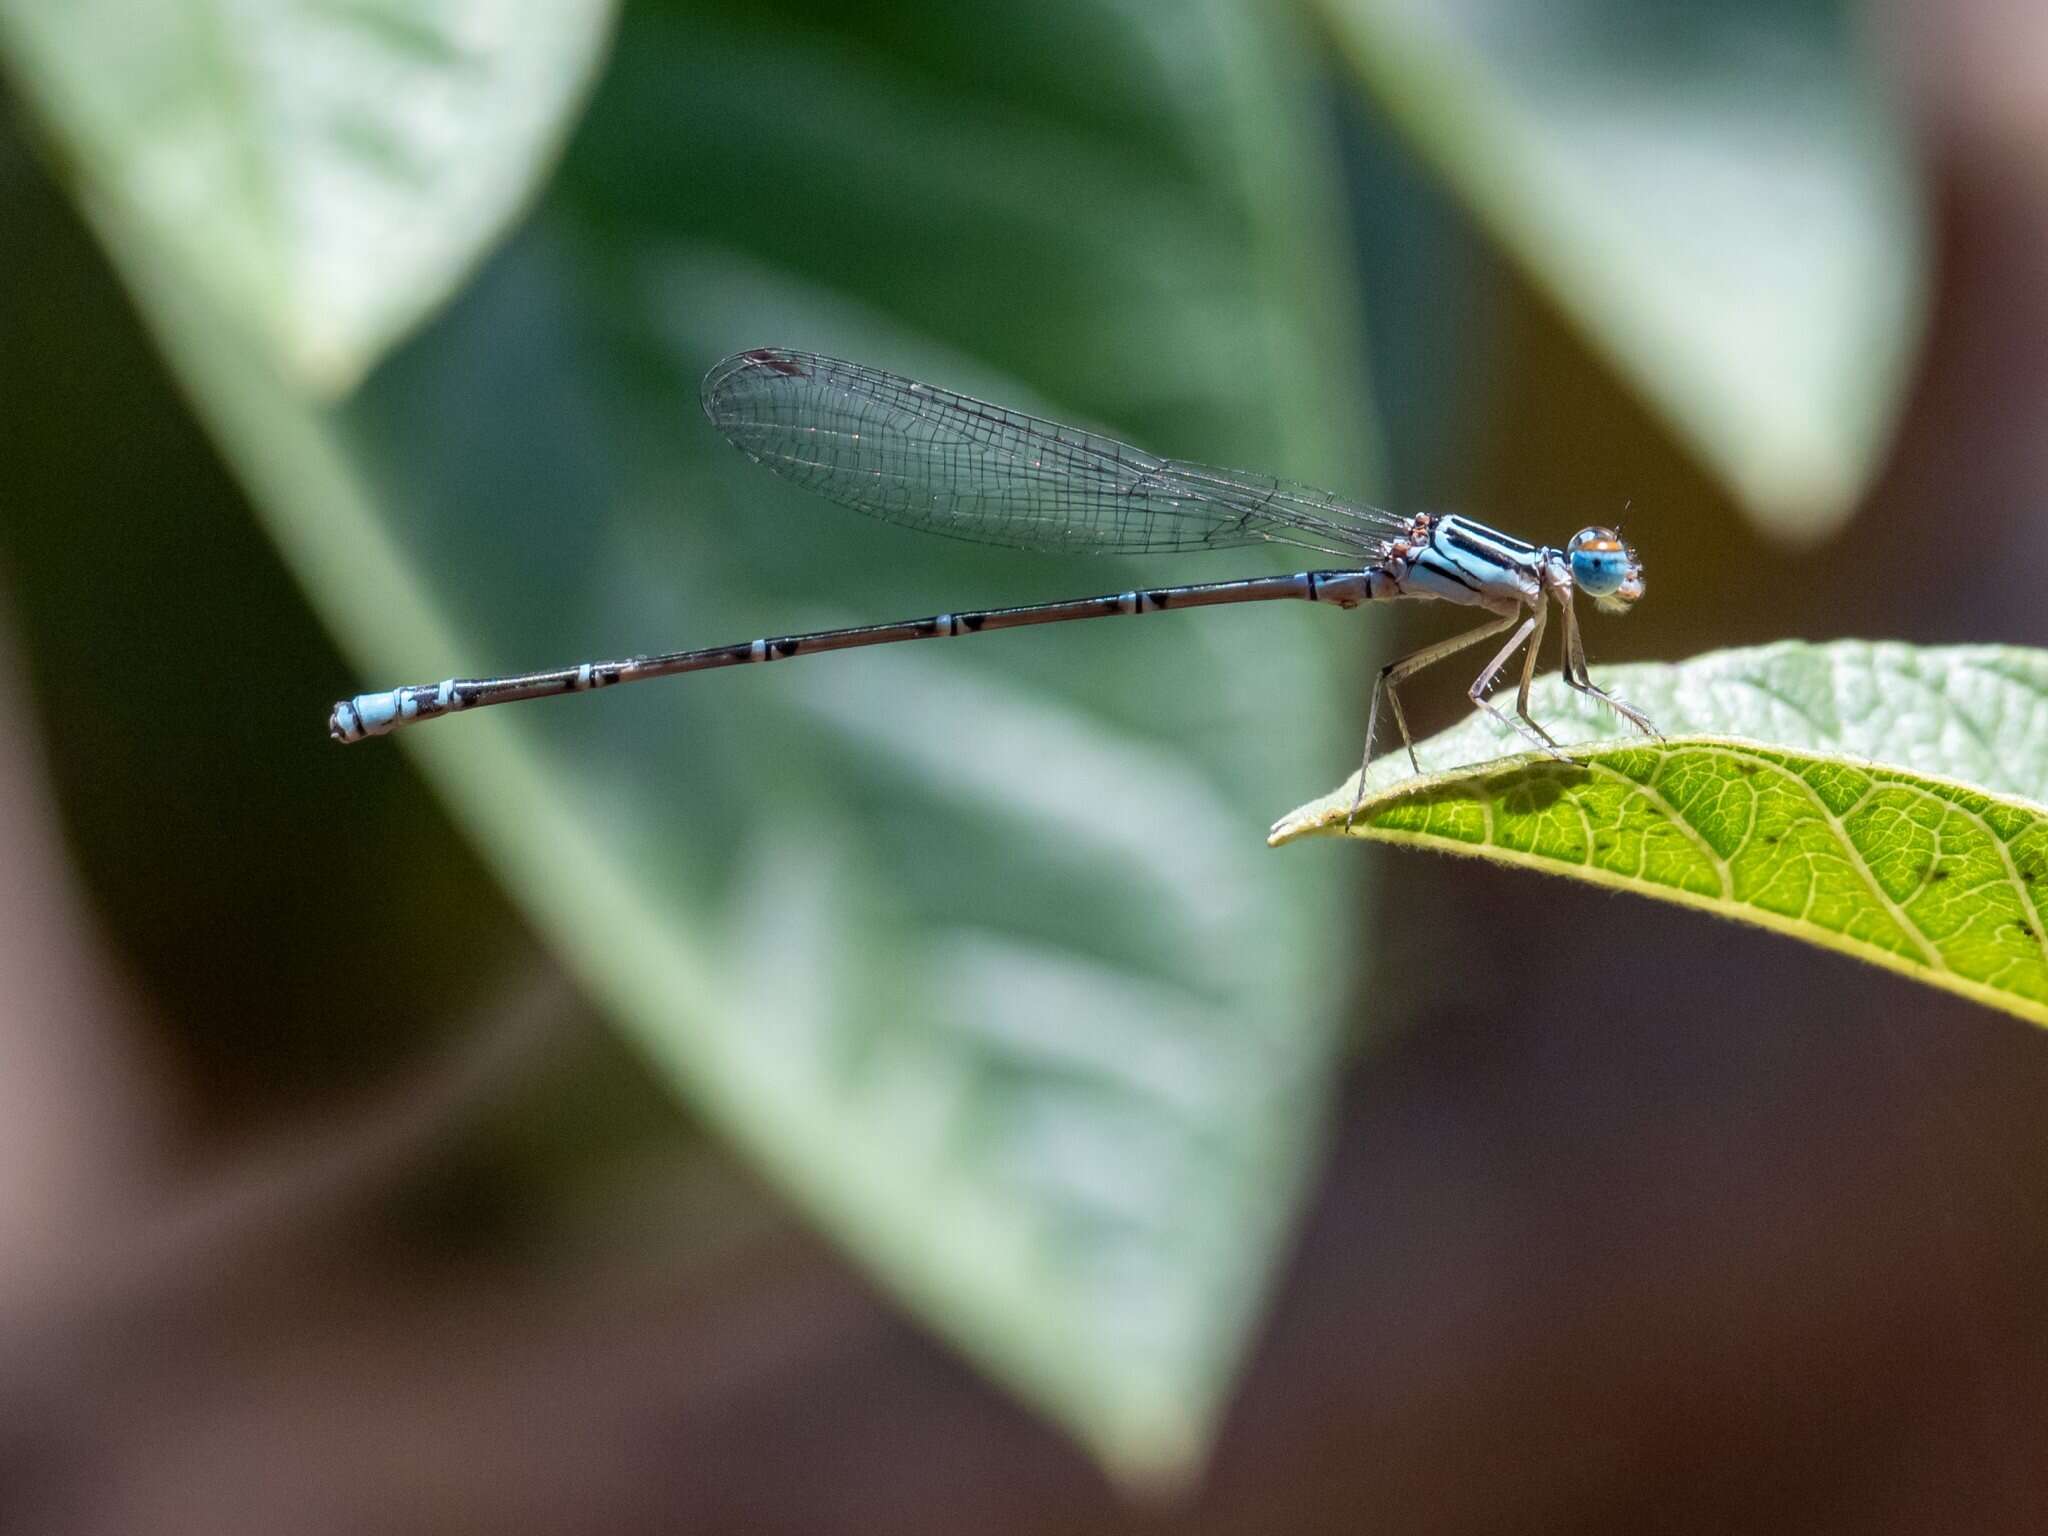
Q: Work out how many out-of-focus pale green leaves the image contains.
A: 3